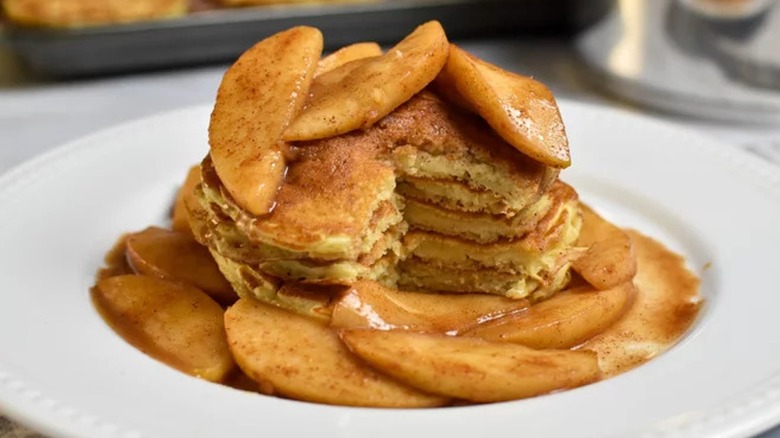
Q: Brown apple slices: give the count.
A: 12